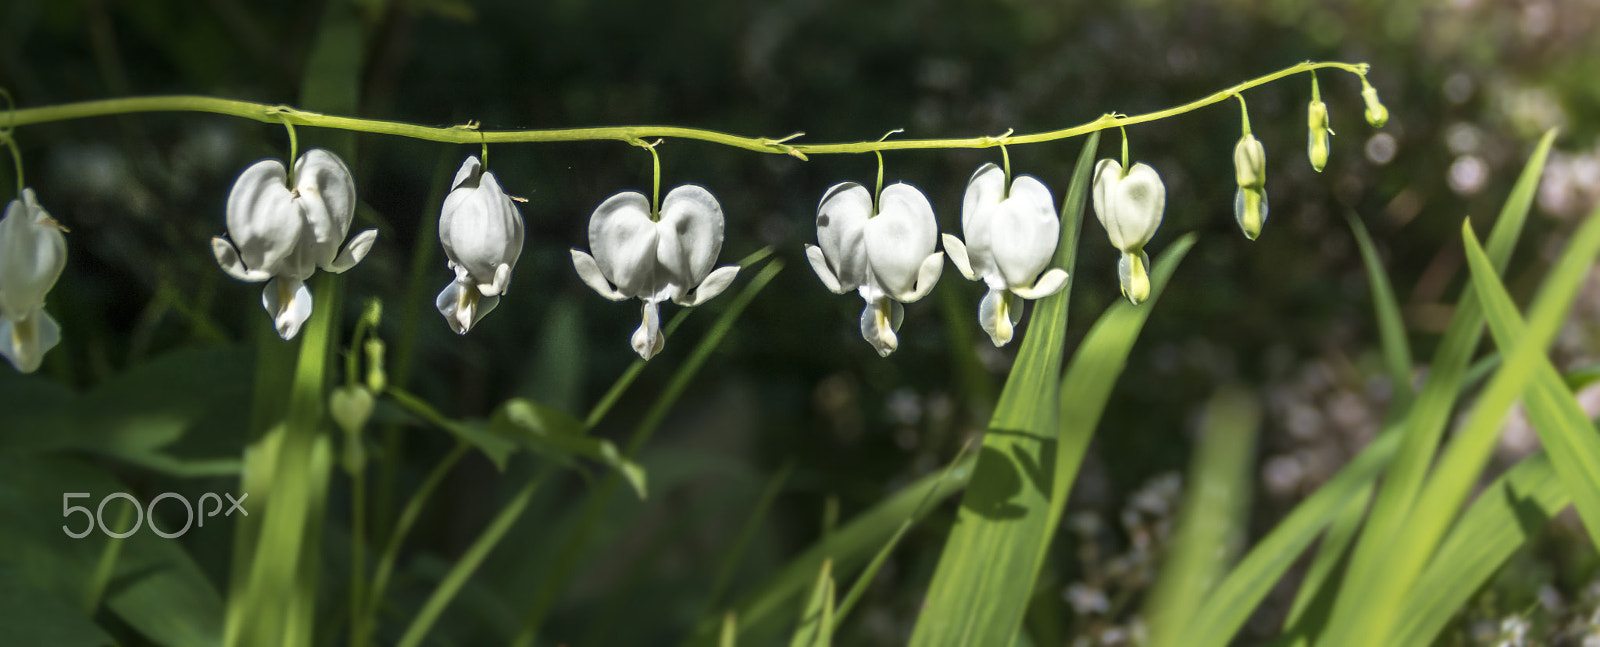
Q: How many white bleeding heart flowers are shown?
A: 7